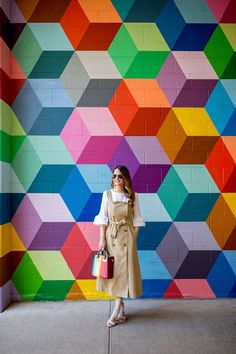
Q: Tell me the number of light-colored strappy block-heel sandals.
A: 2